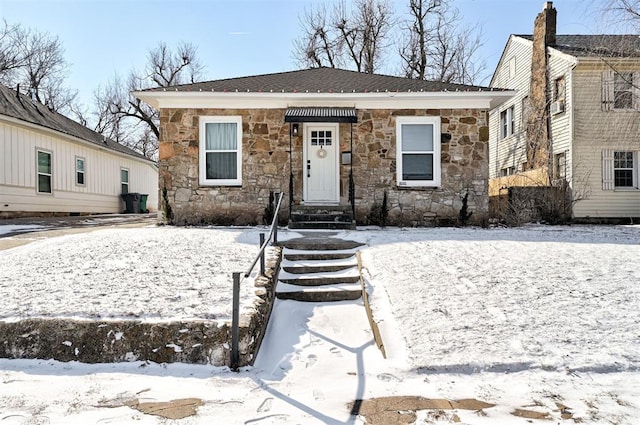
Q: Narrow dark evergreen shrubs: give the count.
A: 4